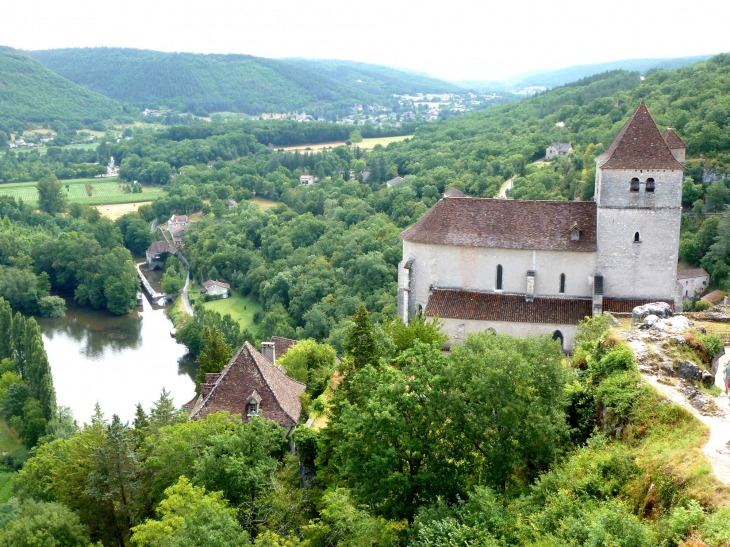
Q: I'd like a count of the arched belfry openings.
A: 2